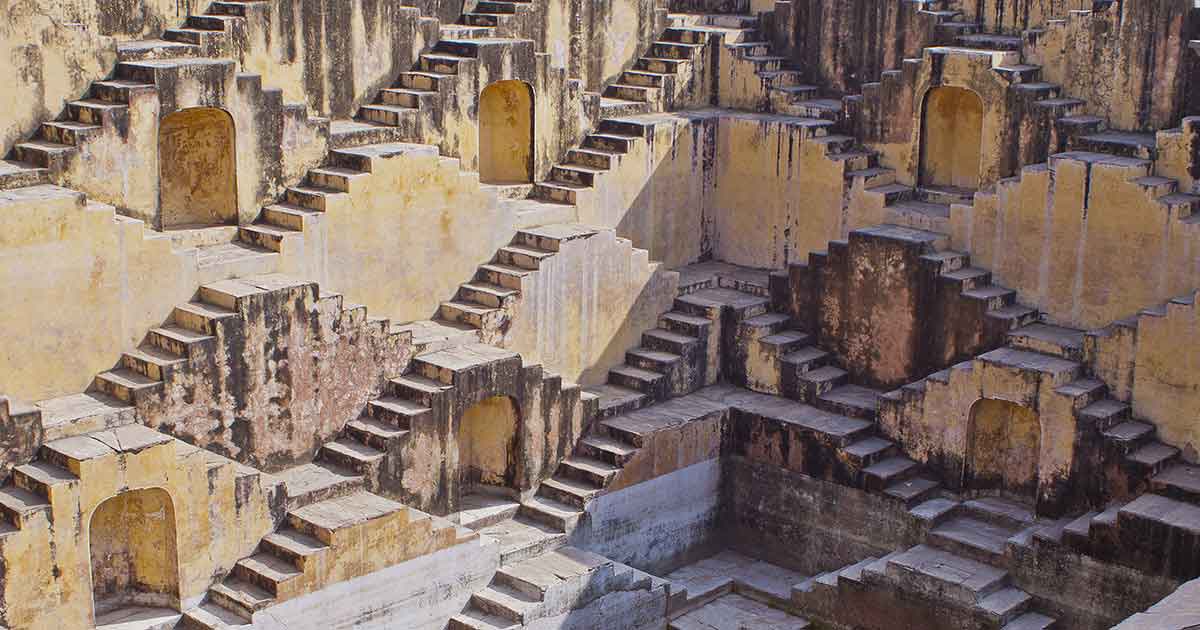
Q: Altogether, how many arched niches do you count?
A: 6